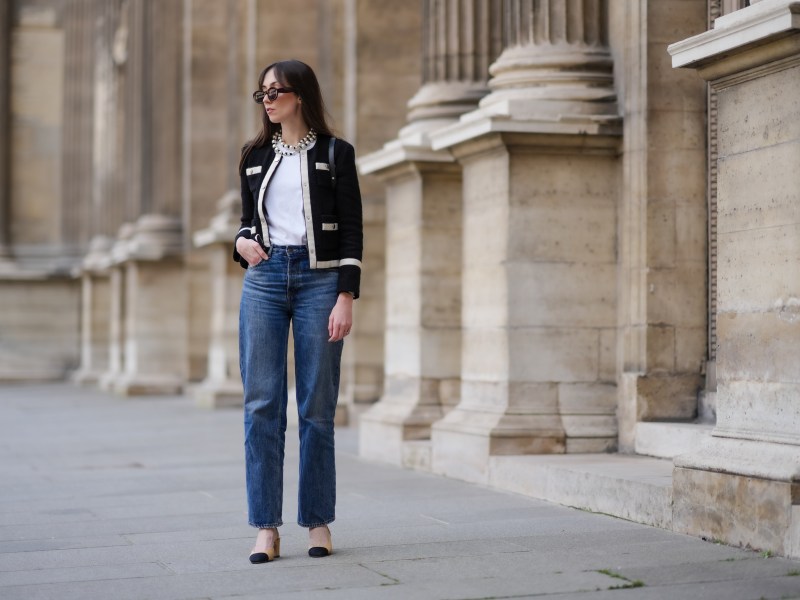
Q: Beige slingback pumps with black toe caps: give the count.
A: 2